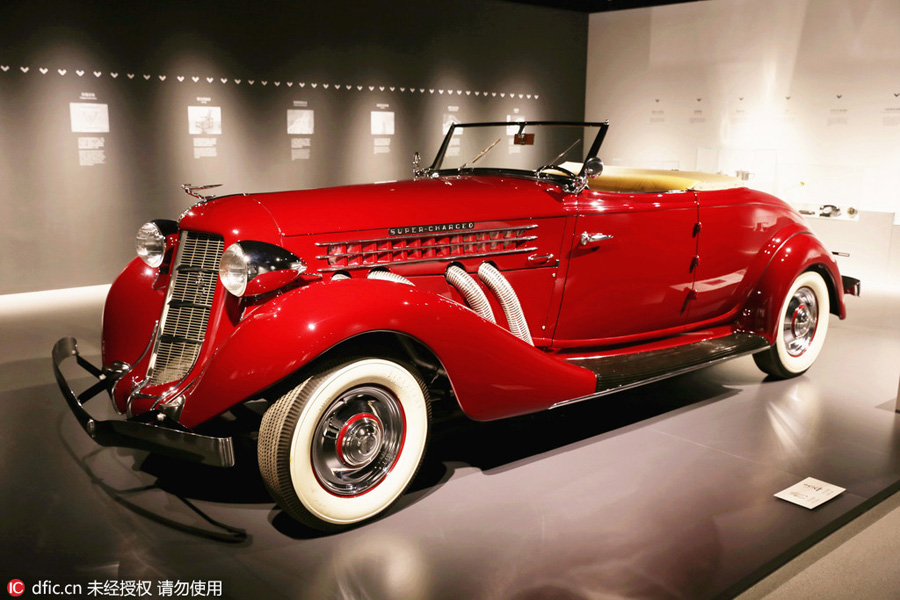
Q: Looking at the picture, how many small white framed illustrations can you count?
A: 6